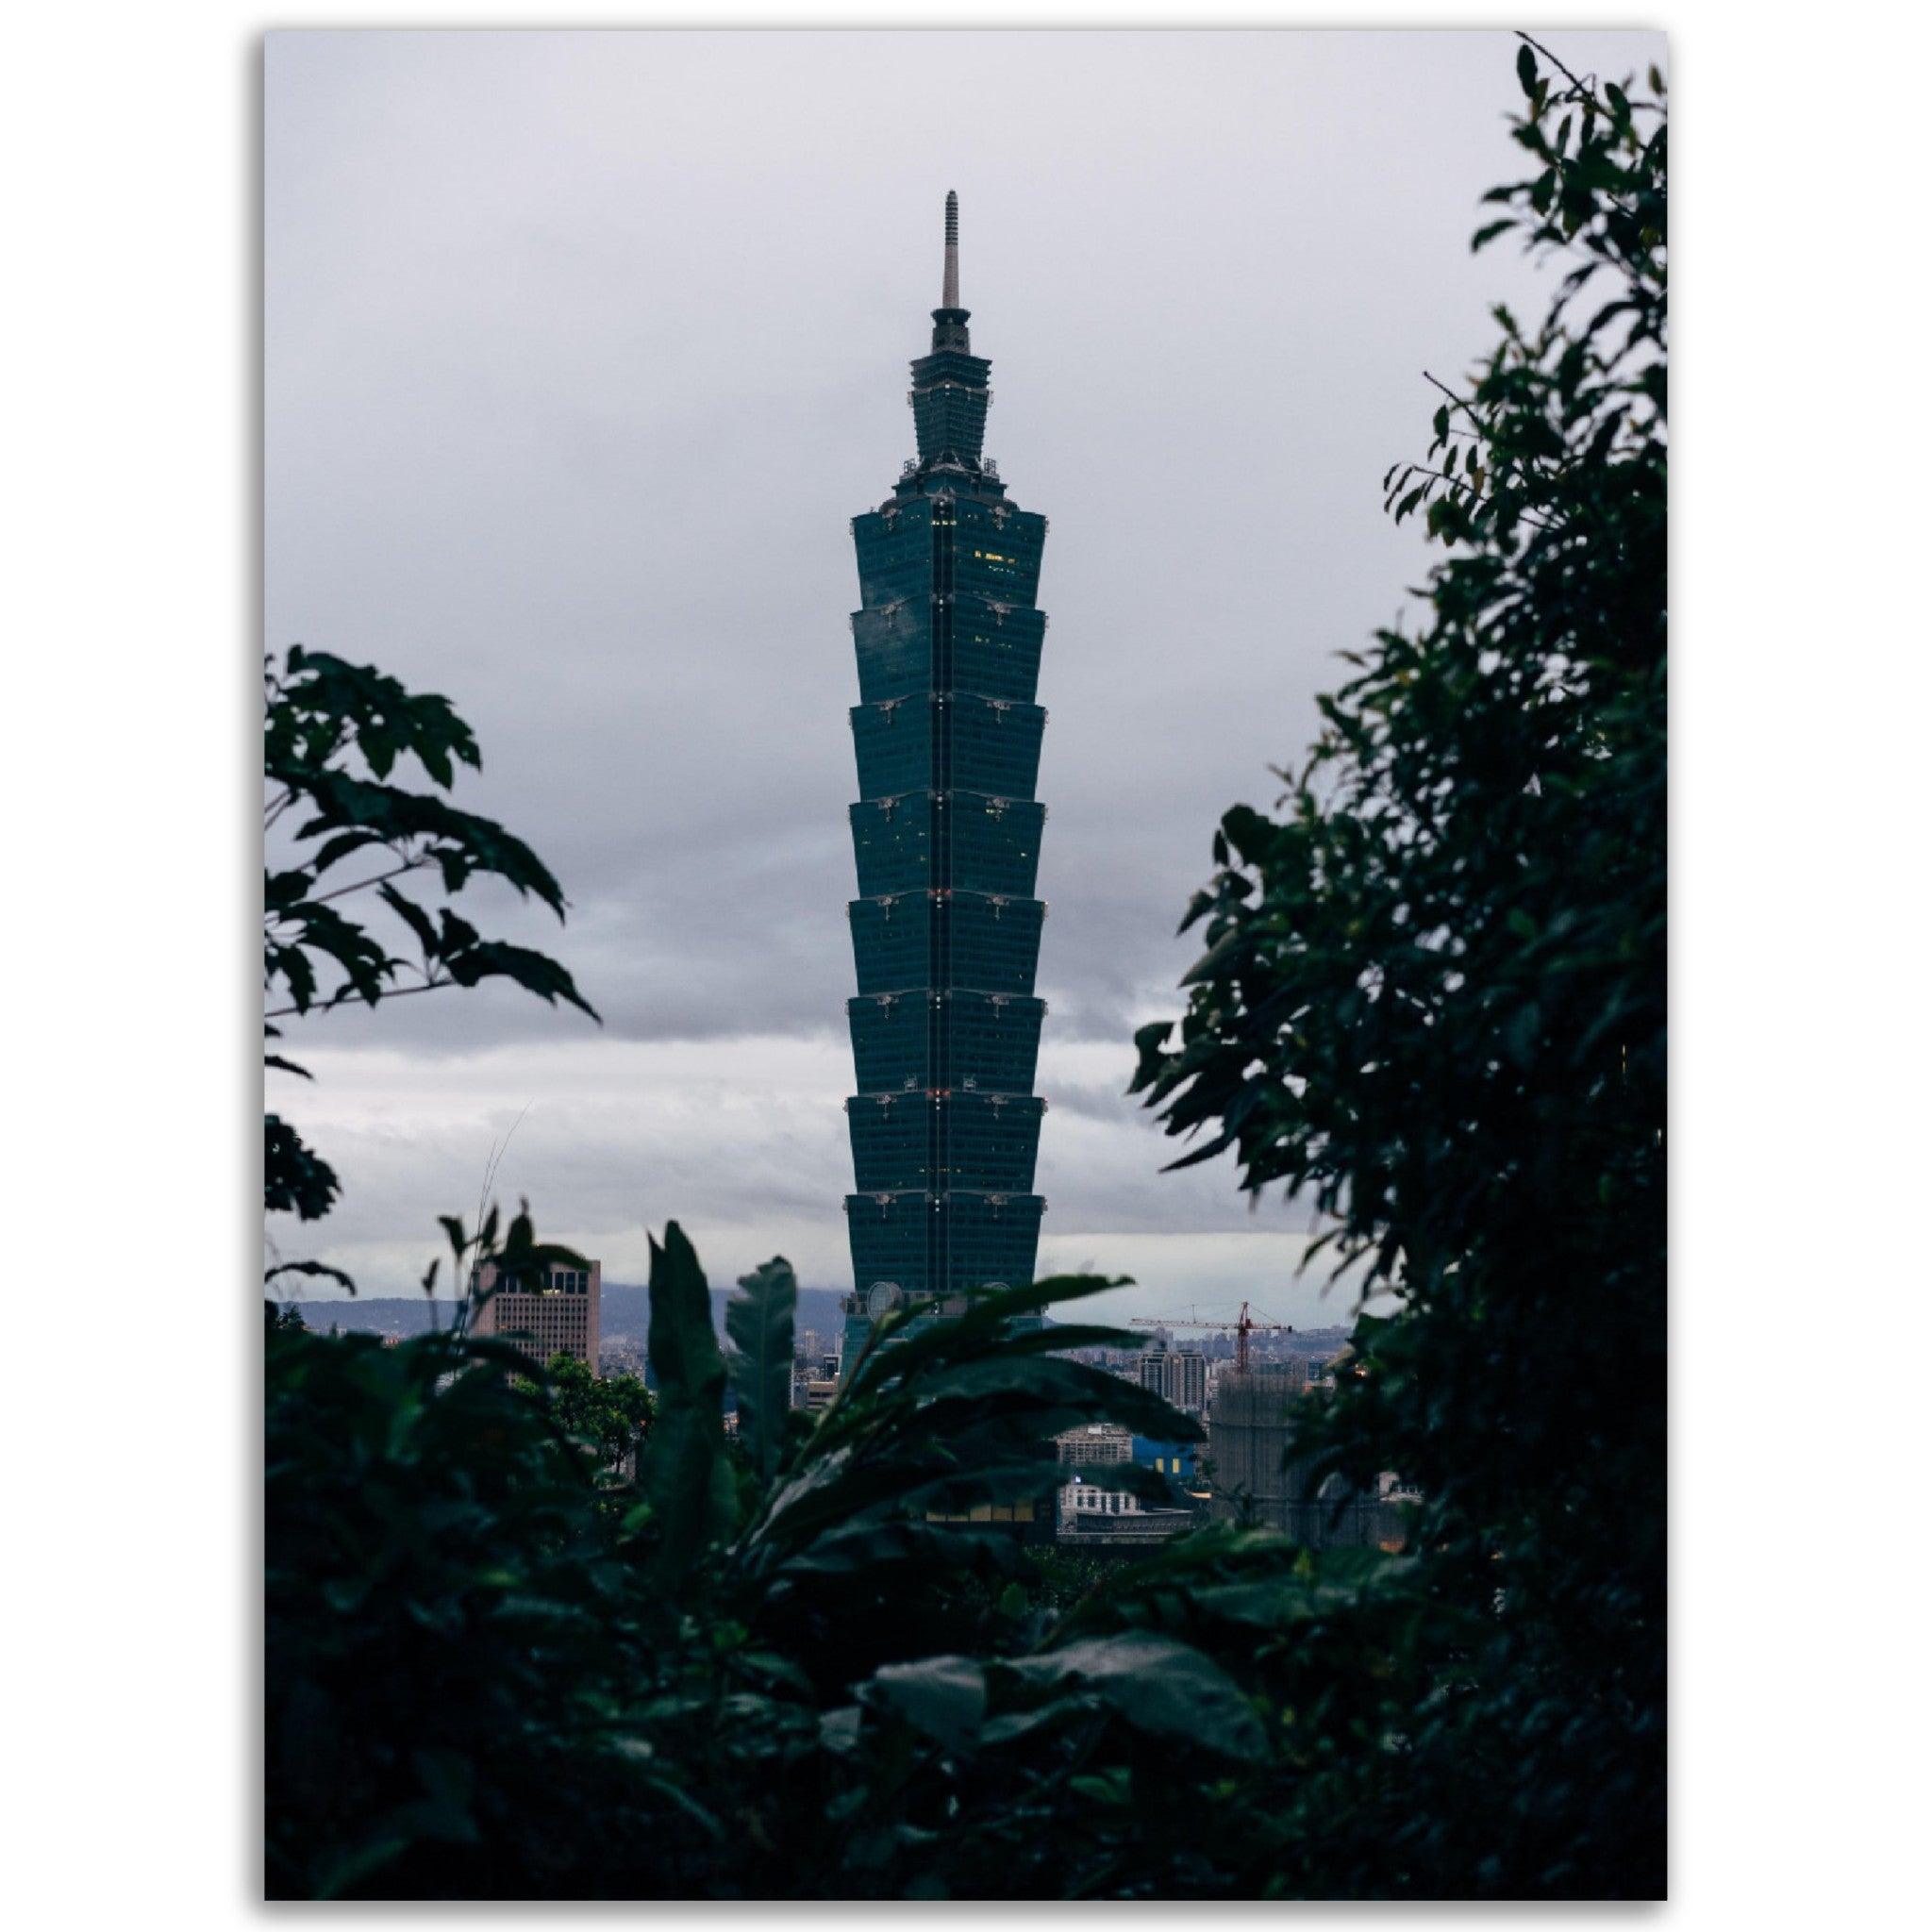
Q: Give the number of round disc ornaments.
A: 2